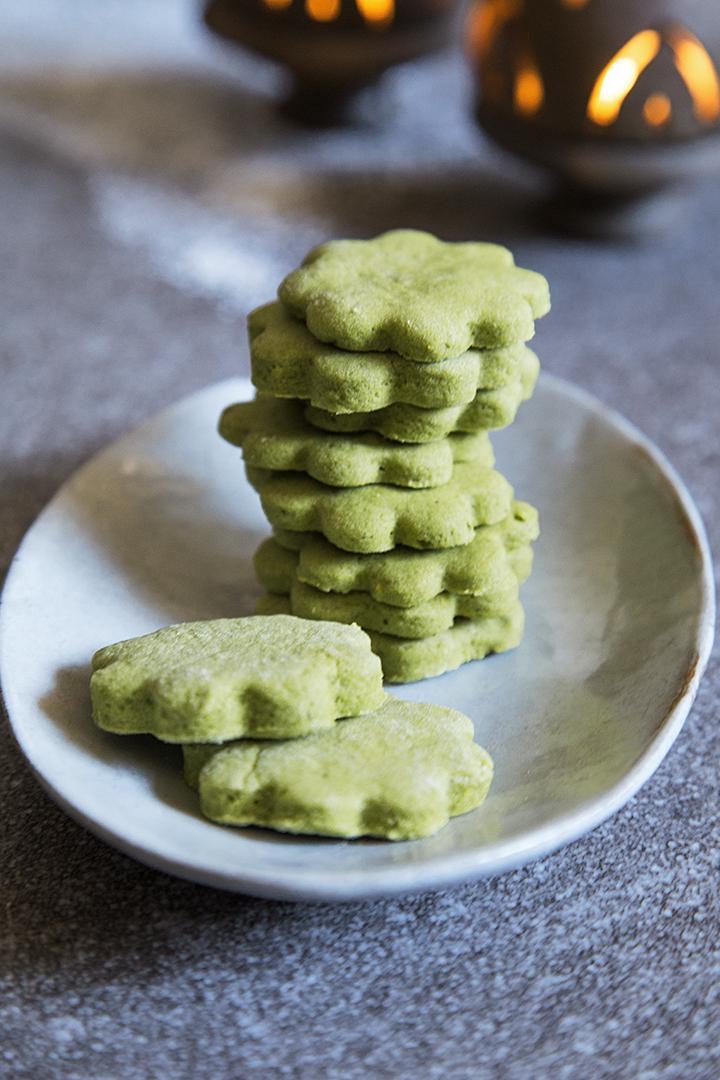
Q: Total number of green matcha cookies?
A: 10